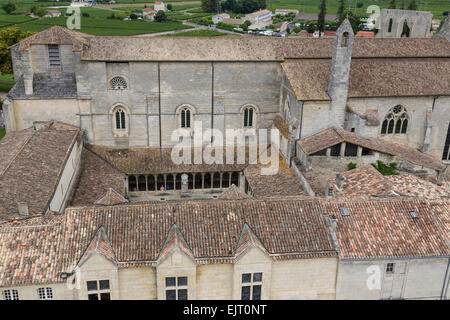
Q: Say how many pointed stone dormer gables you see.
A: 3